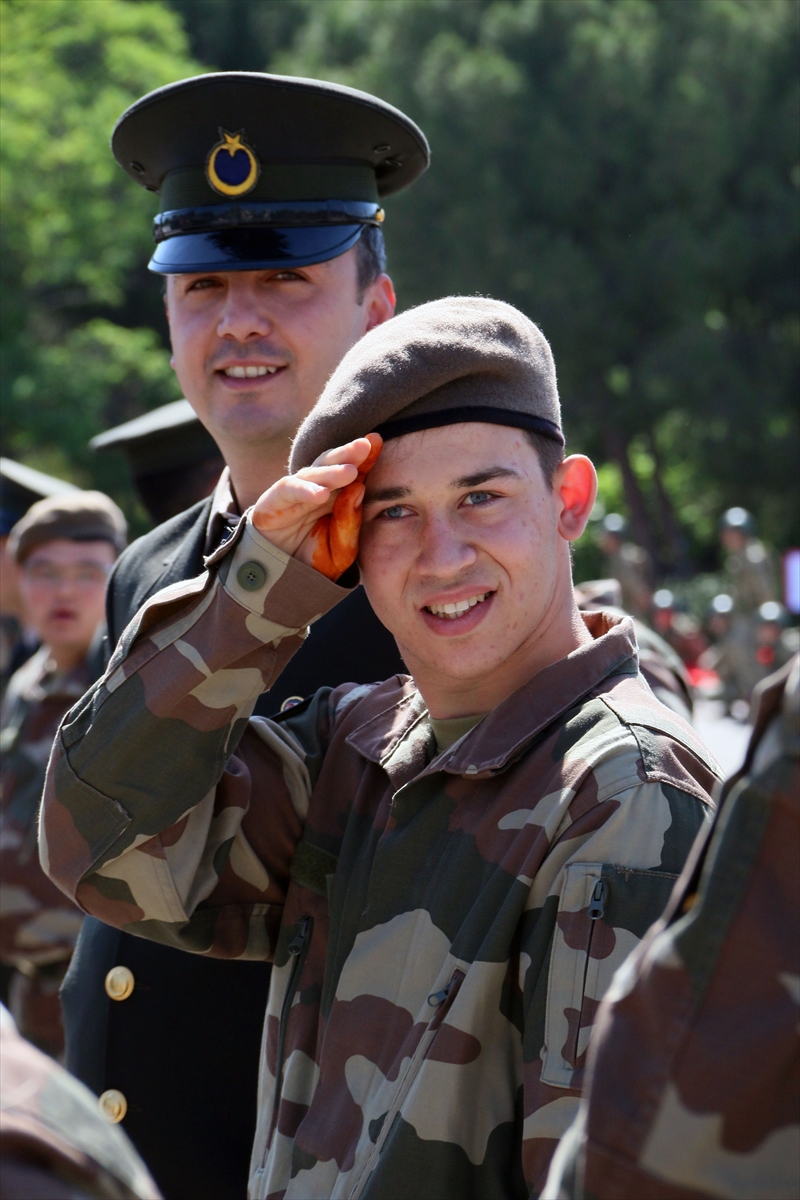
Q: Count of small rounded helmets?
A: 5